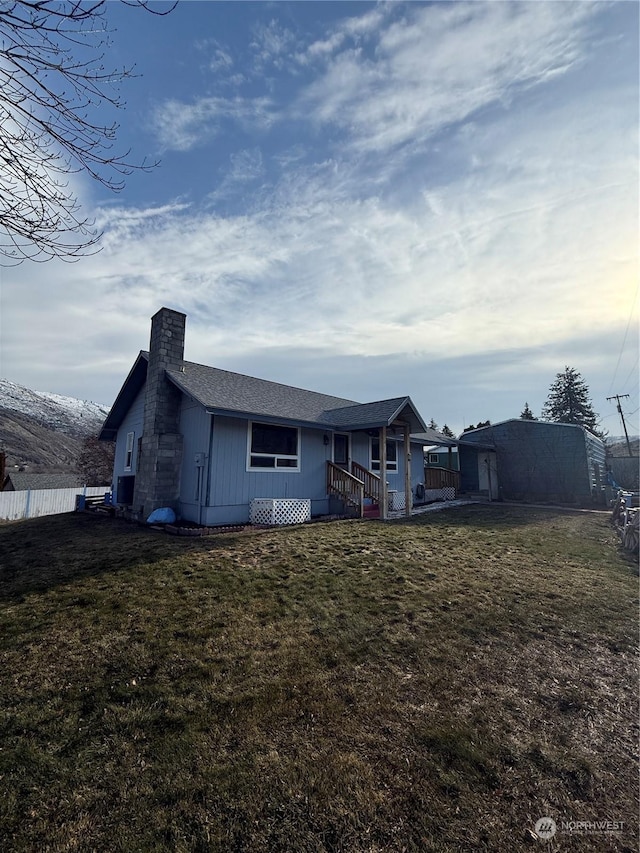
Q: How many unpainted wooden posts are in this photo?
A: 2